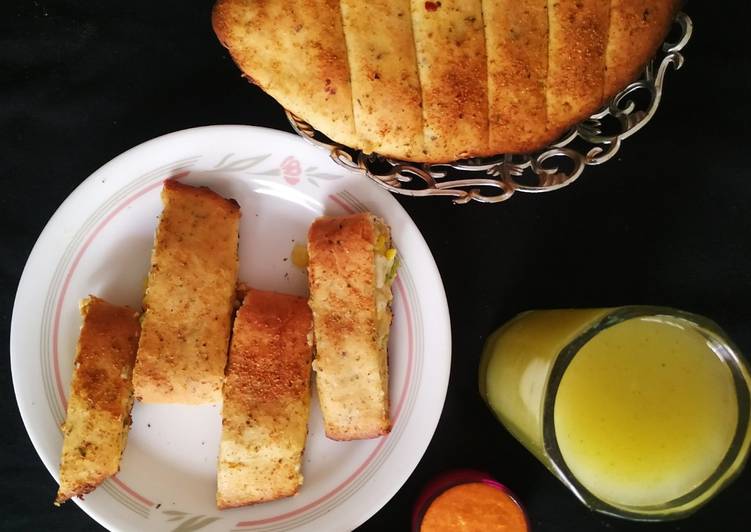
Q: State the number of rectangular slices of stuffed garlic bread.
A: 4